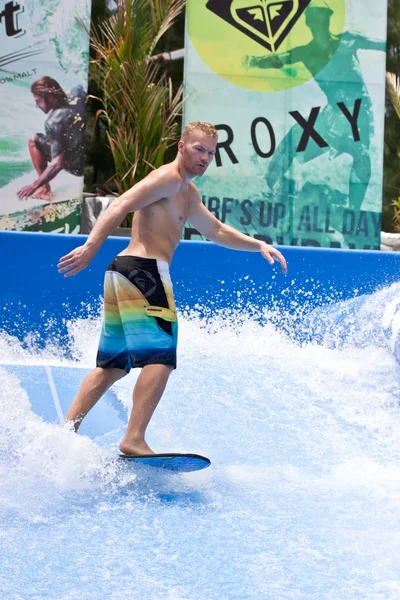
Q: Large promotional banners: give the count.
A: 2